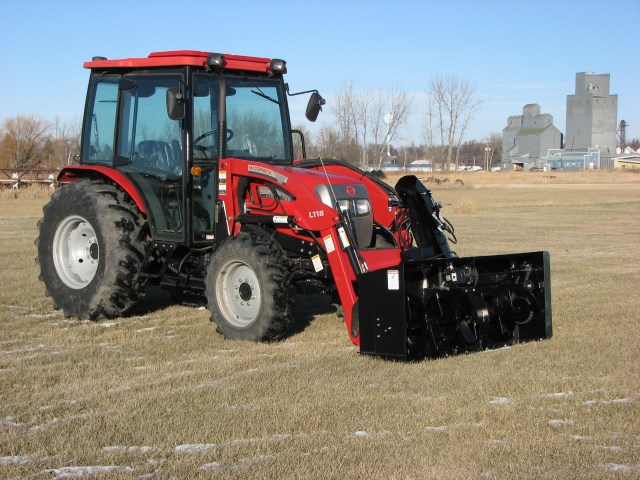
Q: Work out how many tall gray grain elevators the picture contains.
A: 2